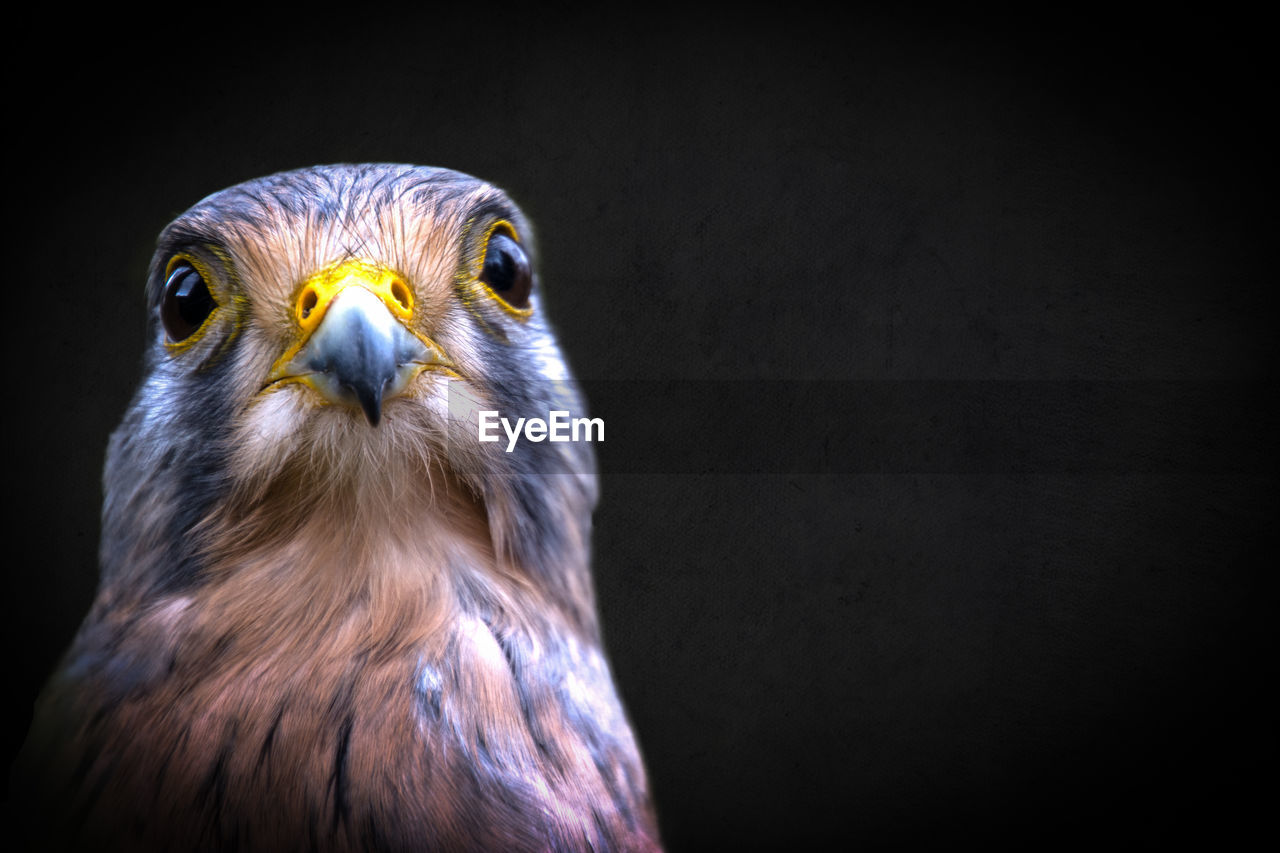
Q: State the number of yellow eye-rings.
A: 2